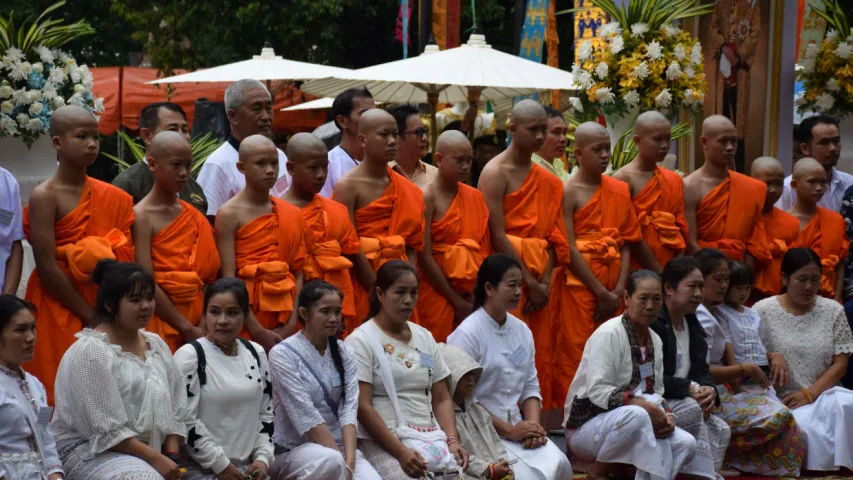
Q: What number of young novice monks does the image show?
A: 12